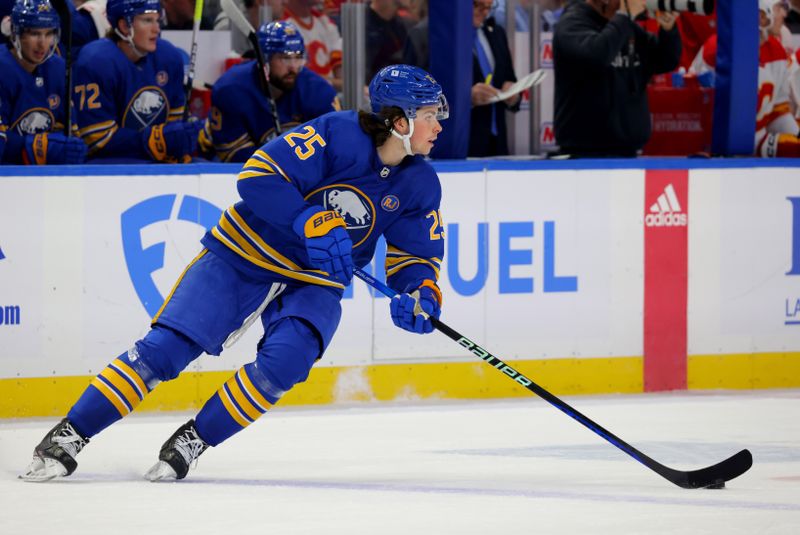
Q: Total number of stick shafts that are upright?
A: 3